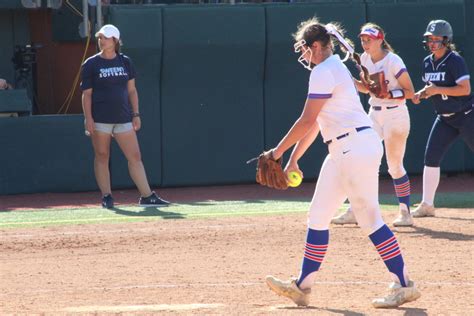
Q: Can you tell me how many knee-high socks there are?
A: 4